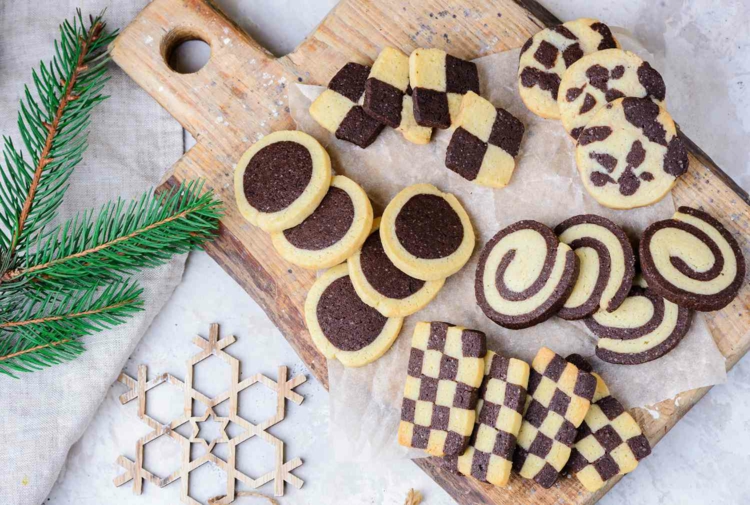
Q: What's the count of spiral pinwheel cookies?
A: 4